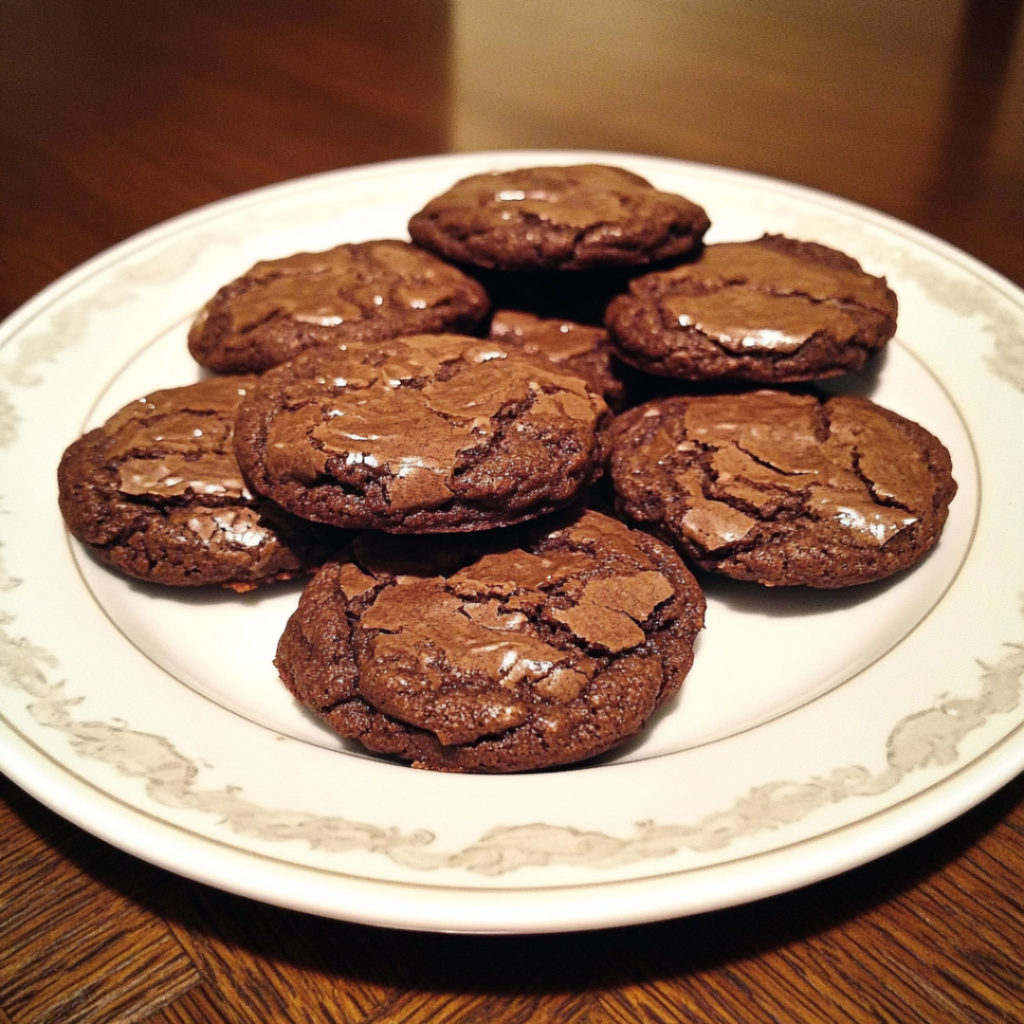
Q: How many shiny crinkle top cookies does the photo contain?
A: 8